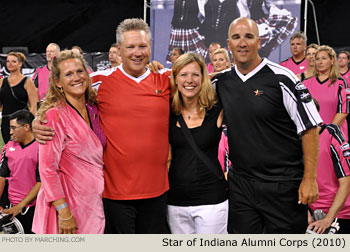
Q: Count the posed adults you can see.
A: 4